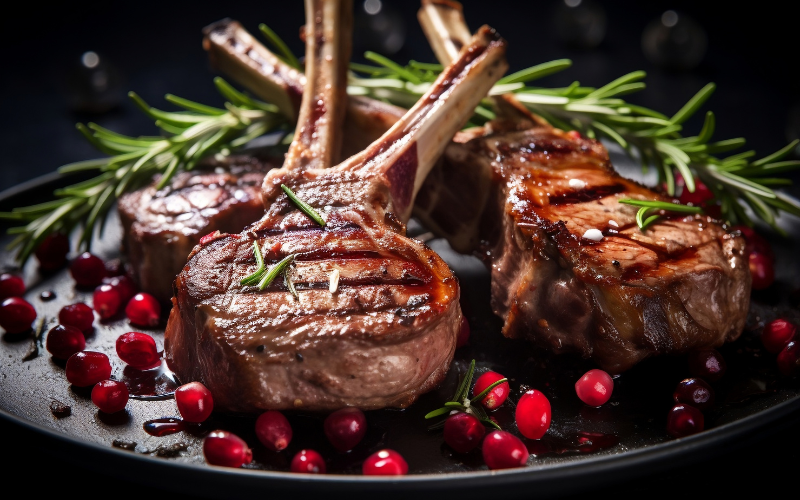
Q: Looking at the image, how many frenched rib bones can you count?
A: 4